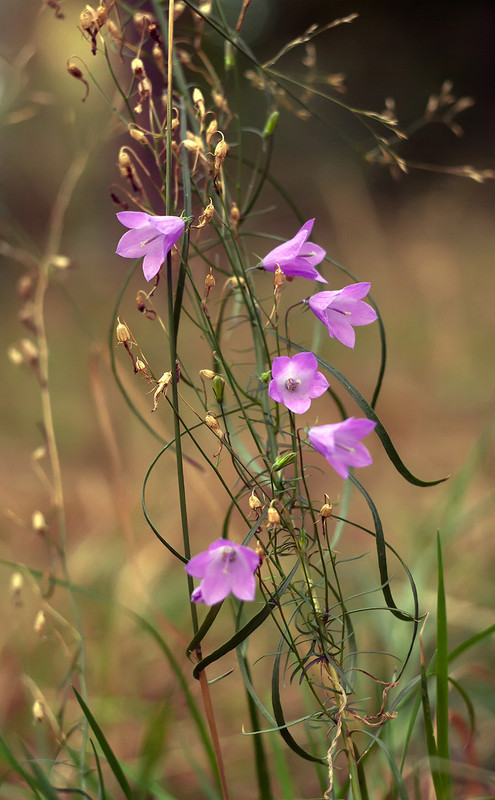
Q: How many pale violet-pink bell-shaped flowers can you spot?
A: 6